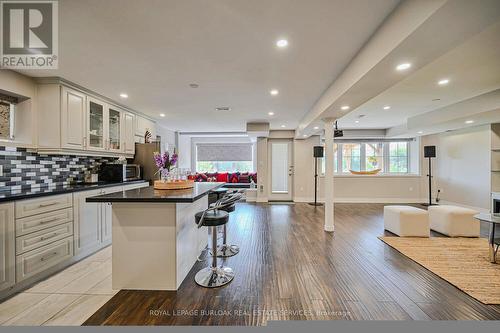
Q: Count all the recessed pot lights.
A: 15